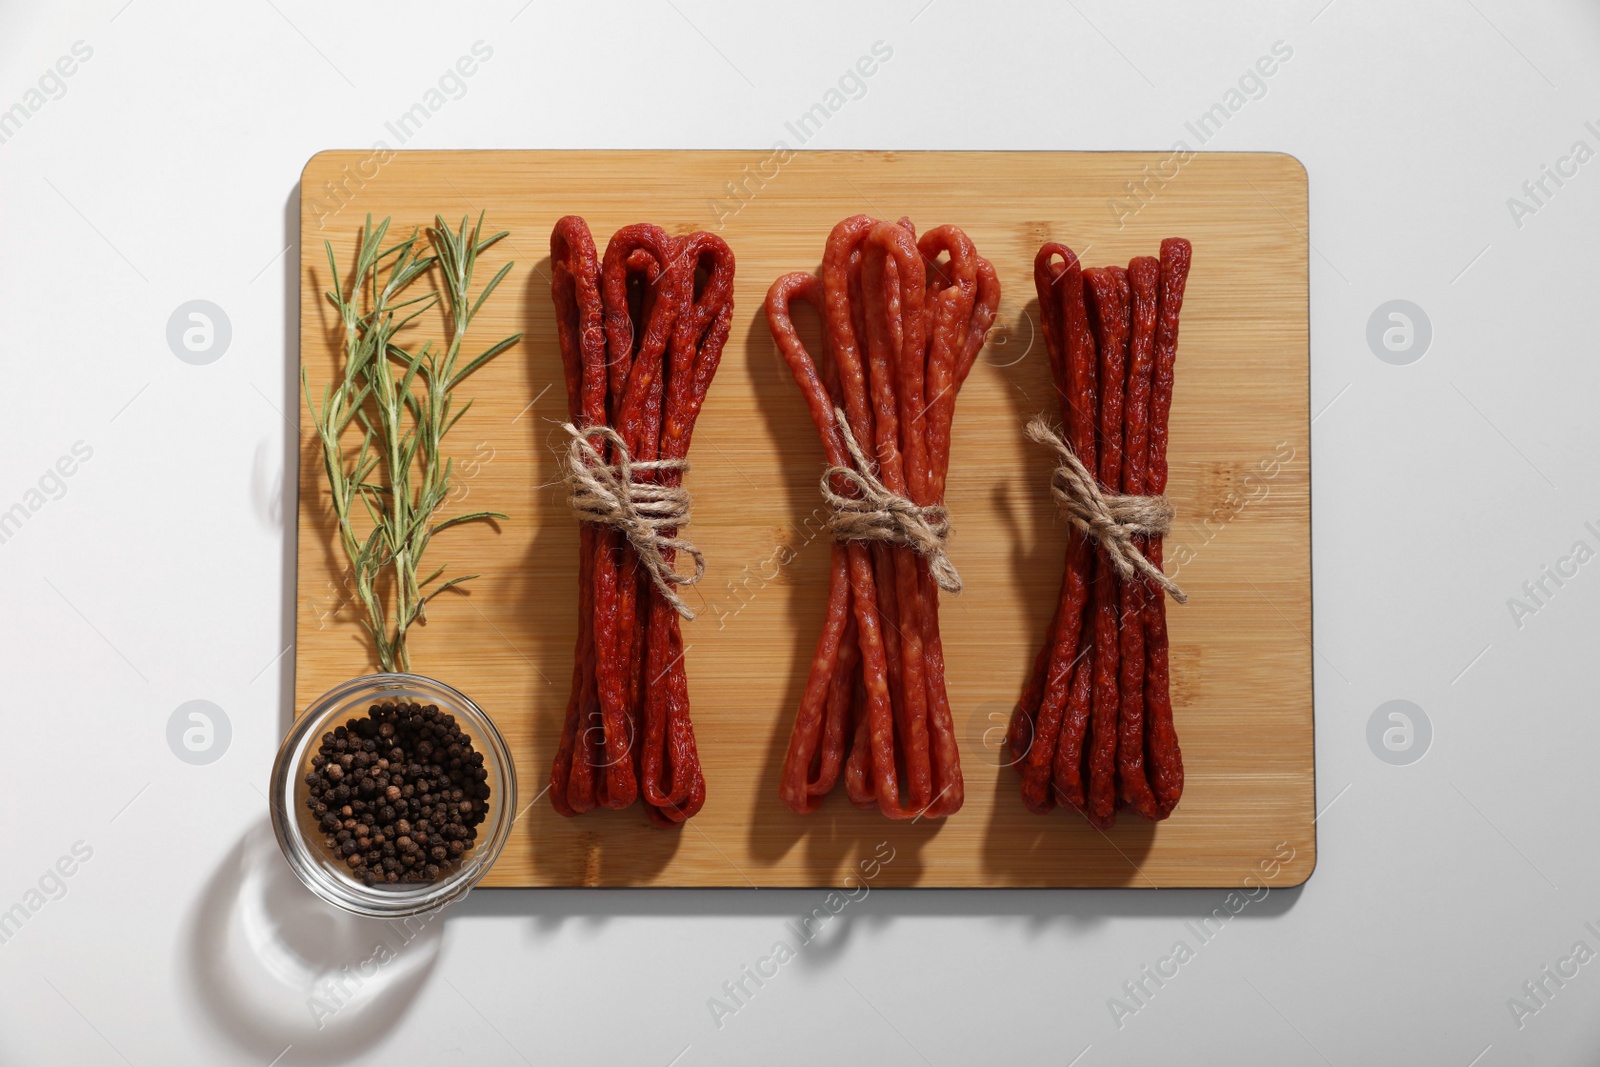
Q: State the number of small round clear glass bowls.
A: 1